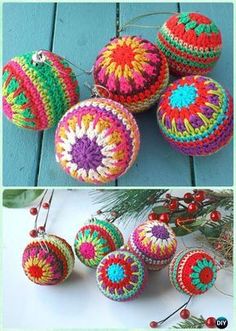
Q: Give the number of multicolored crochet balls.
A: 10